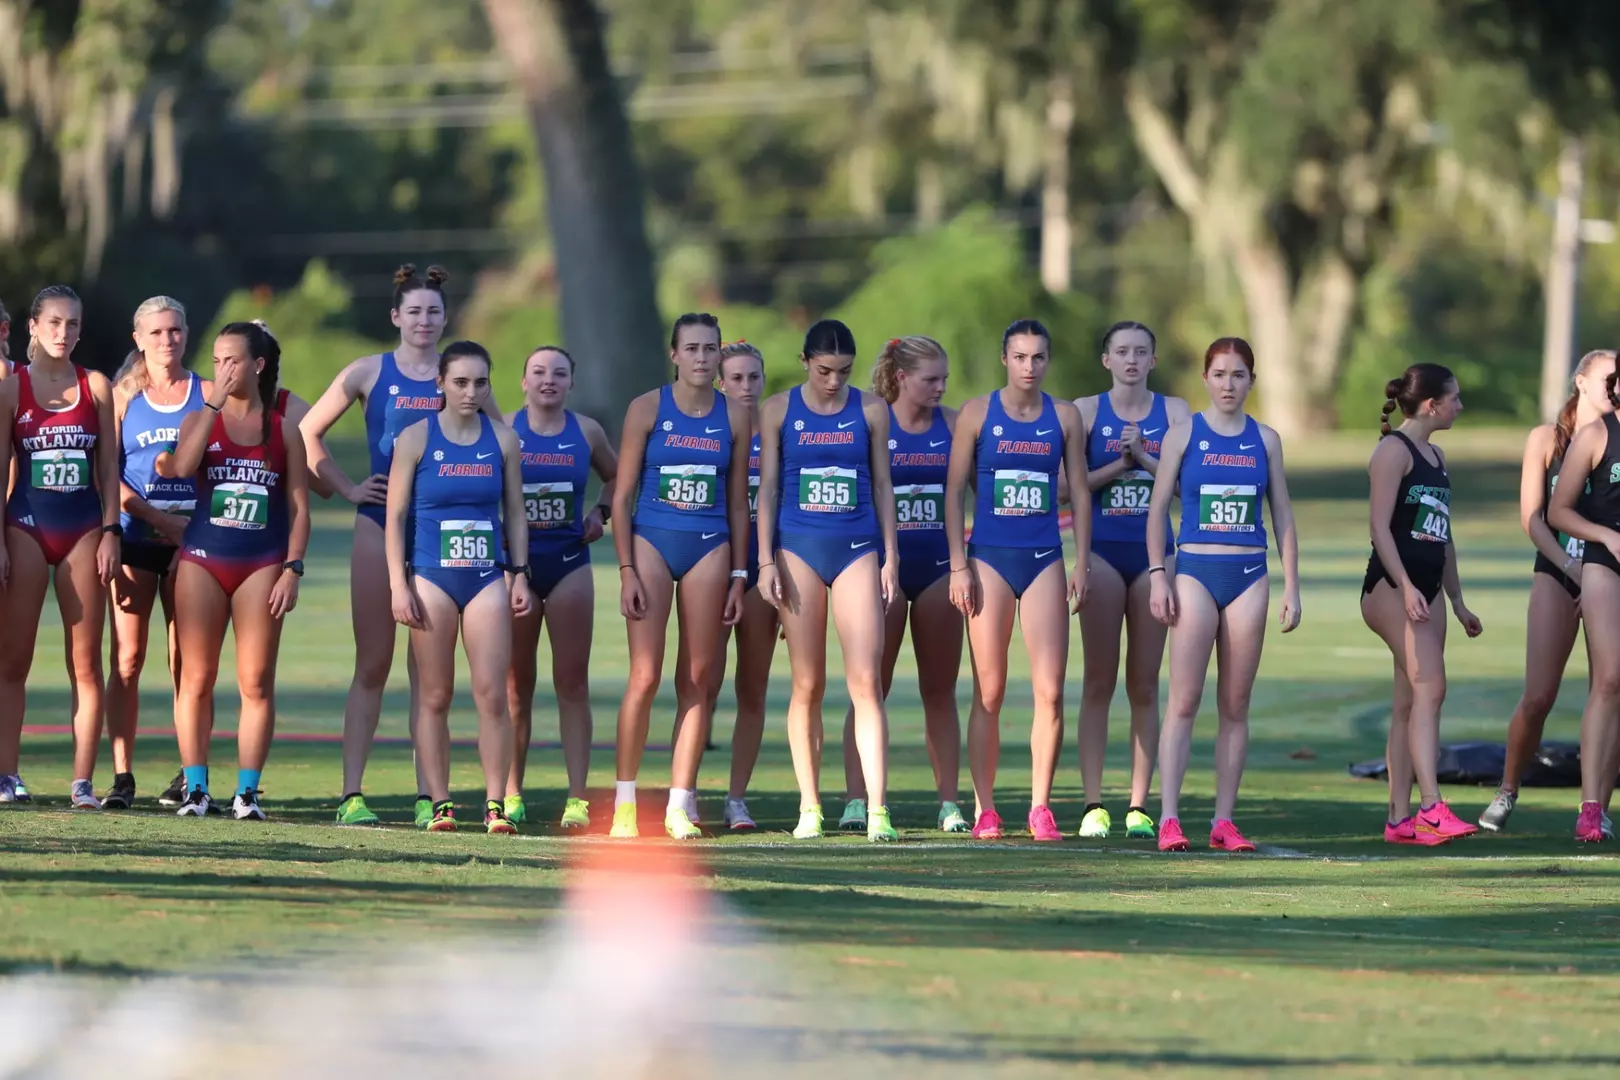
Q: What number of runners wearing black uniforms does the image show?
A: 3